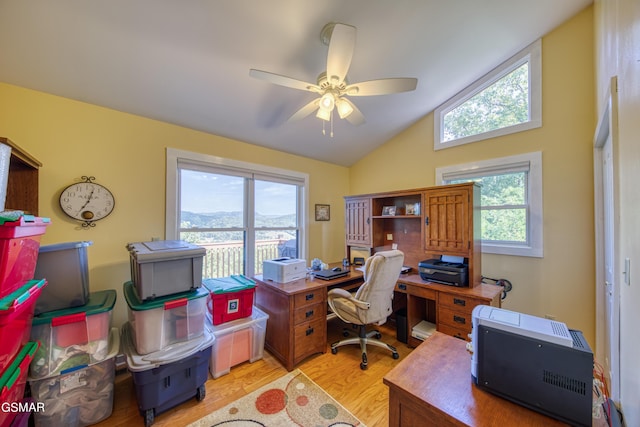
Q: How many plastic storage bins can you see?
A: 11